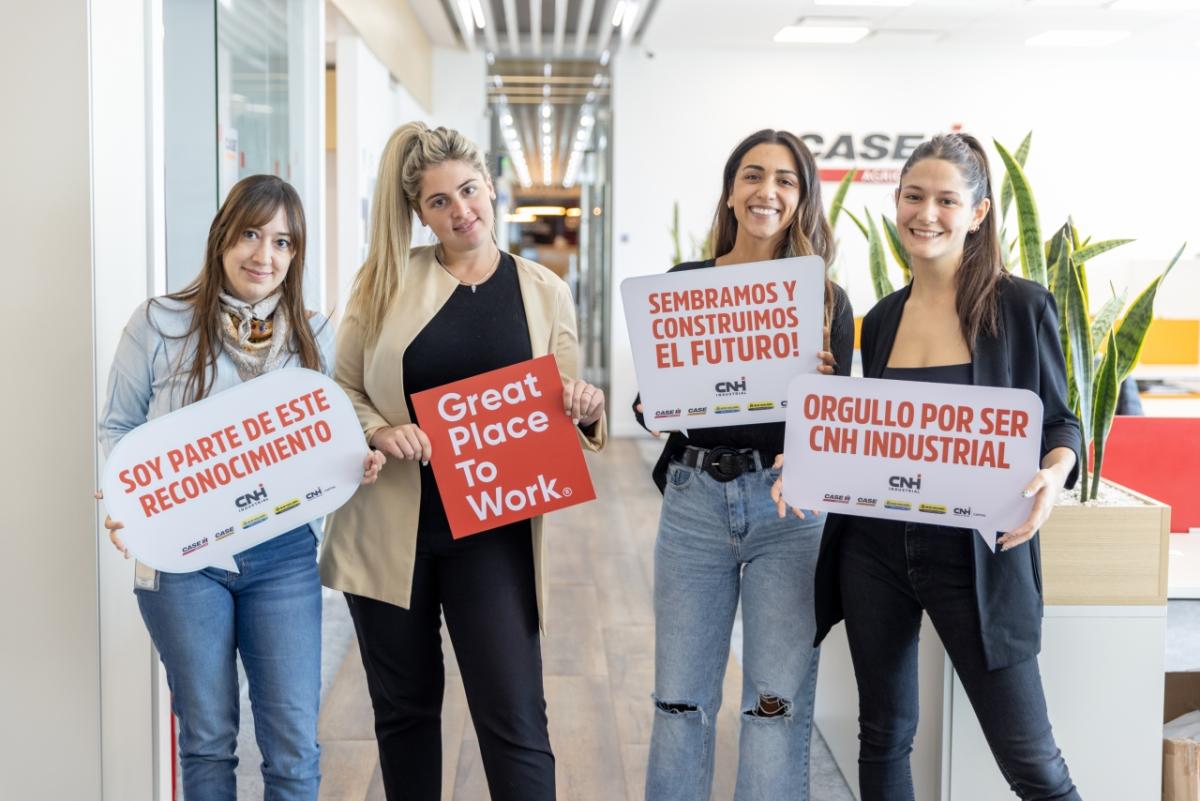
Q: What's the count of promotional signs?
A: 4